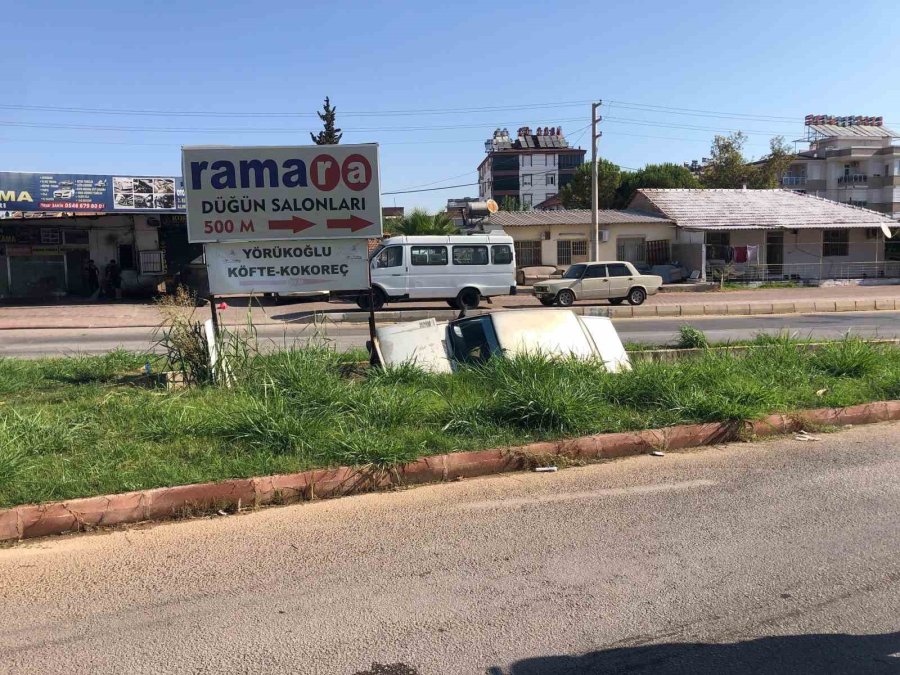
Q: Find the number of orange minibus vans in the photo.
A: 0